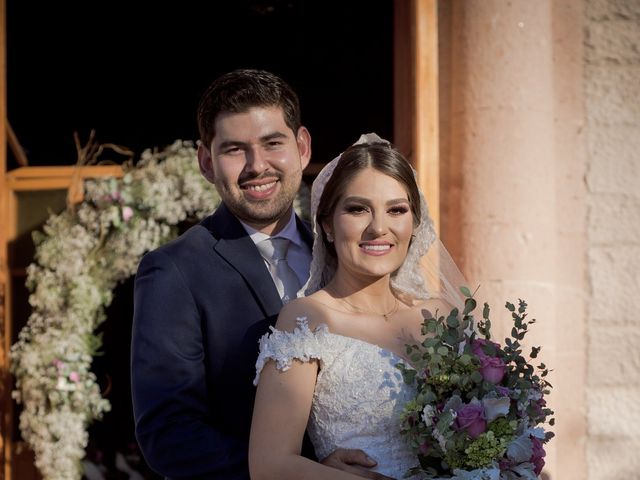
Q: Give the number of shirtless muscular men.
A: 0